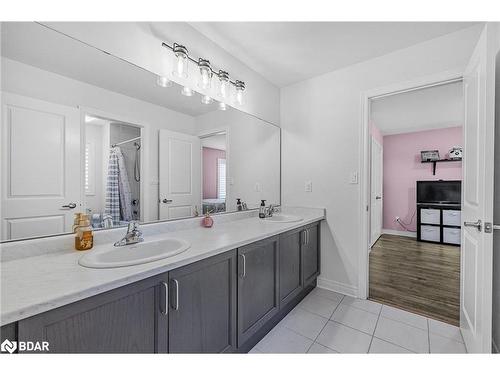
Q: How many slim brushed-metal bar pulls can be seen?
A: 5